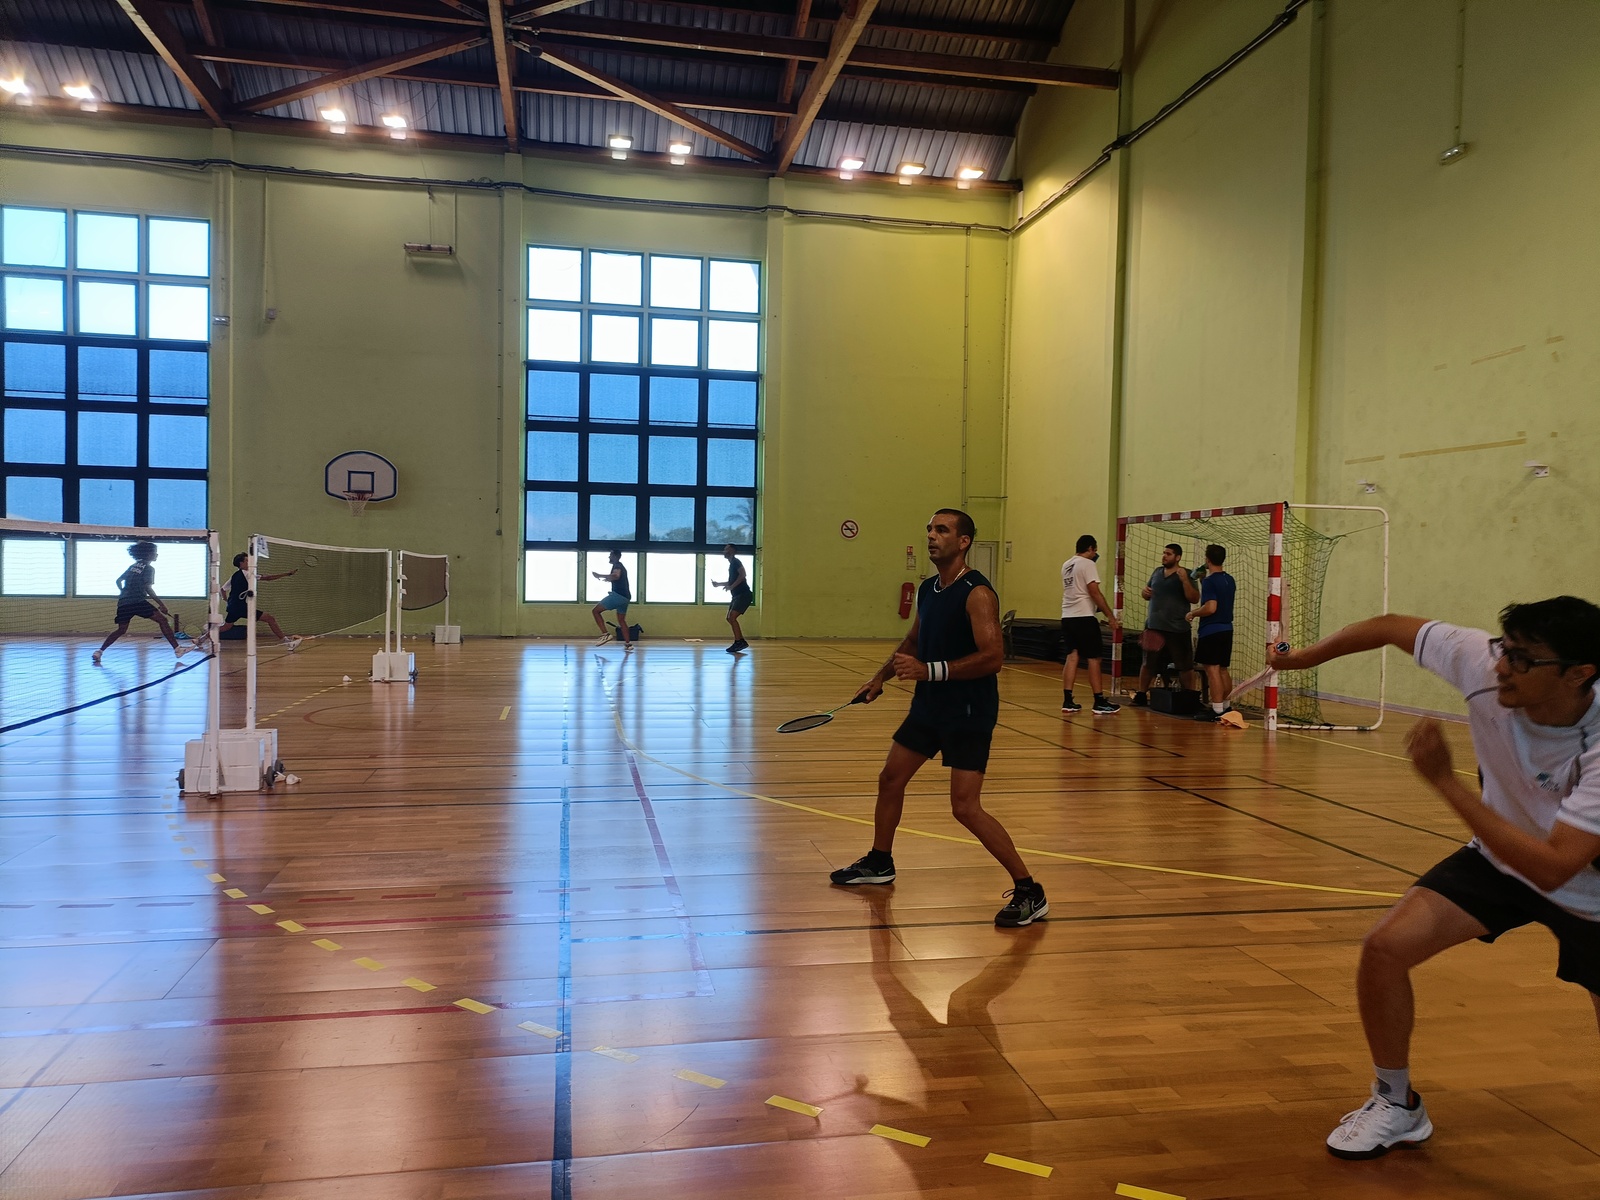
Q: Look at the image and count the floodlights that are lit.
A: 9